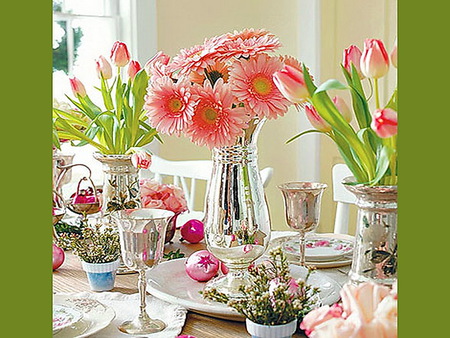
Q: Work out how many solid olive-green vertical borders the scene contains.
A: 2